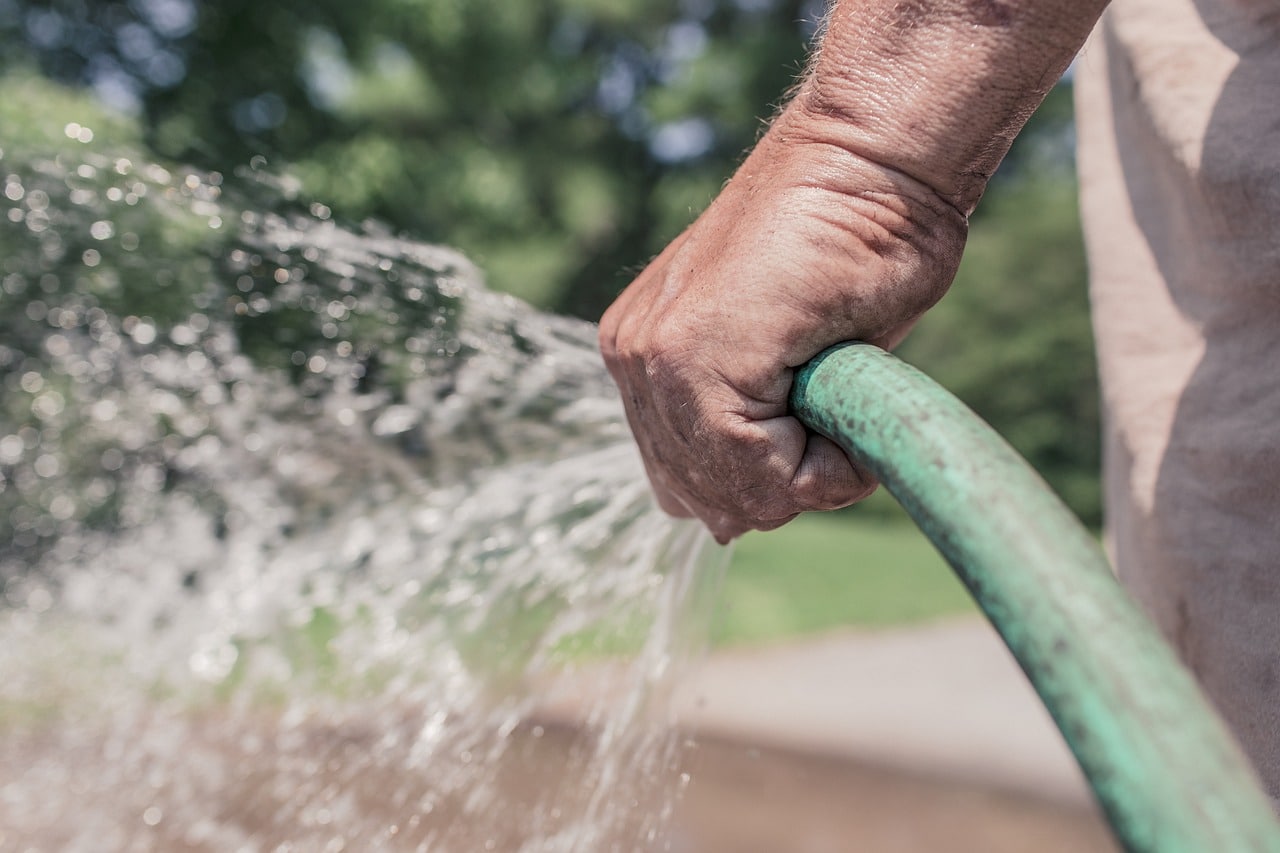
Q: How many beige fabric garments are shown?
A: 1